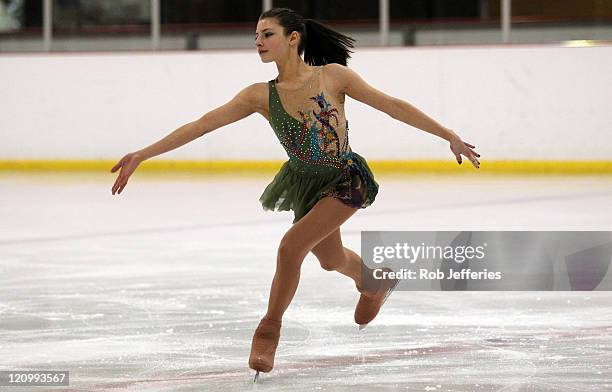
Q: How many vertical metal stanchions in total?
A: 5